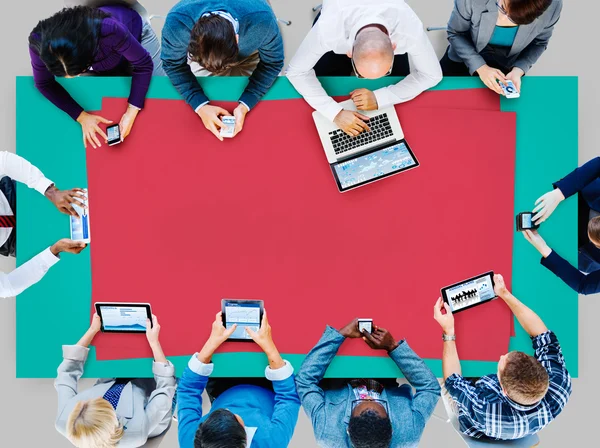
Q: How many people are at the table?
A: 10